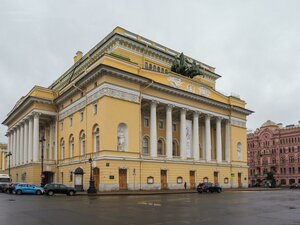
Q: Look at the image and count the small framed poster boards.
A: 4